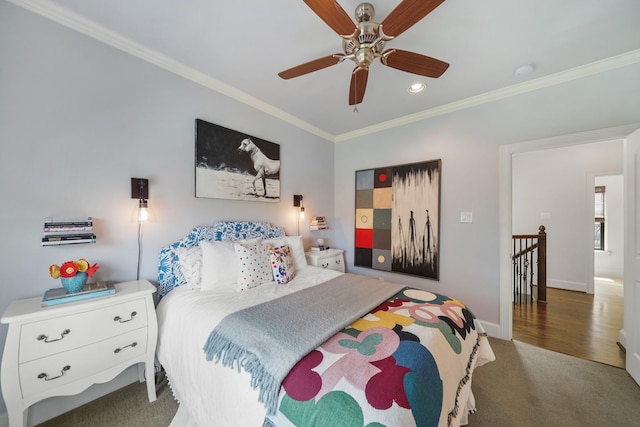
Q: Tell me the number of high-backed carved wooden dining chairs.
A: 0